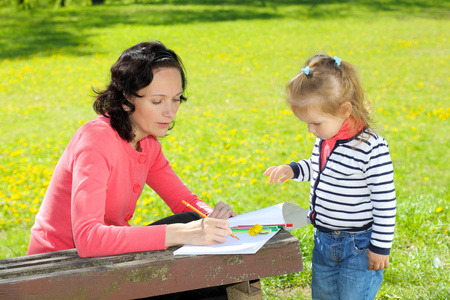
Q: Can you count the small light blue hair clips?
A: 2